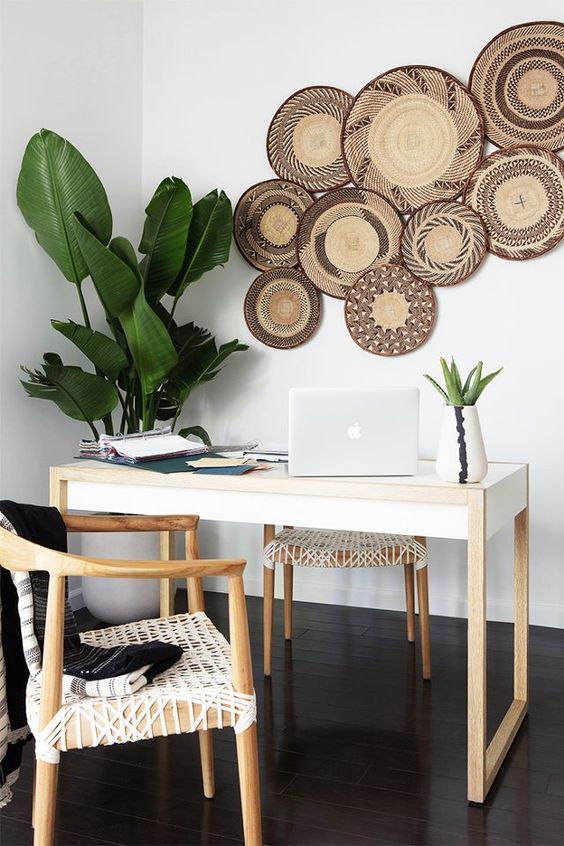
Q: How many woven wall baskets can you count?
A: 9